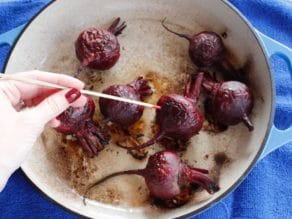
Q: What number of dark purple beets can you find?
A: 7